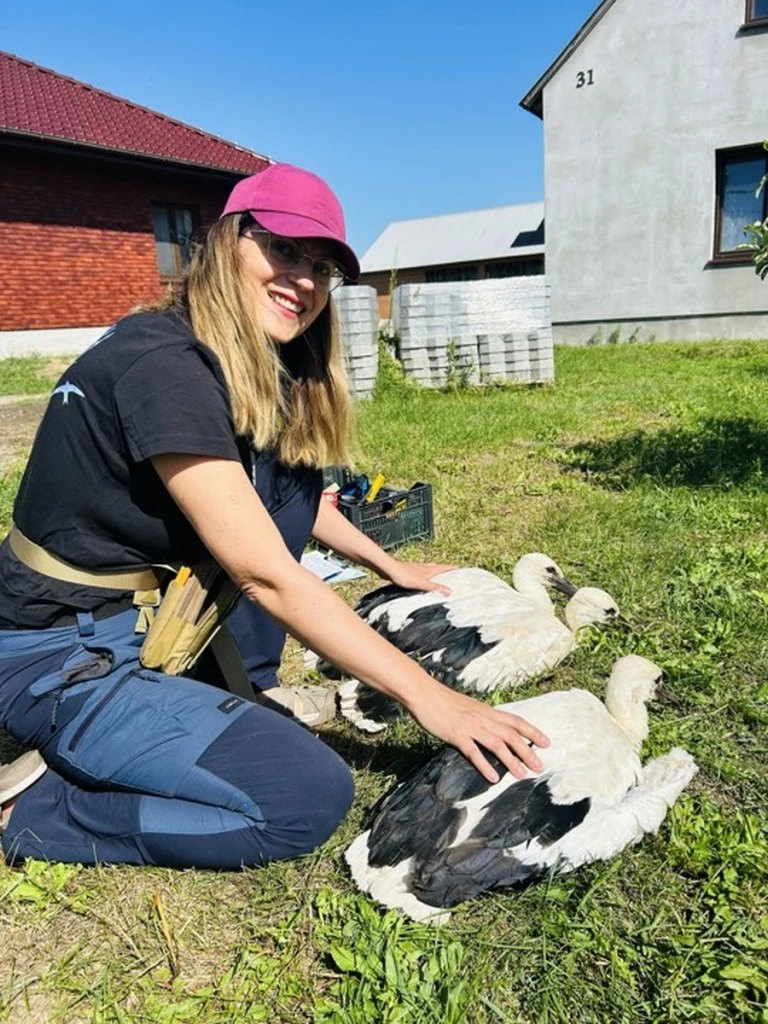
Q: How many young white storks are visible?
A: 3